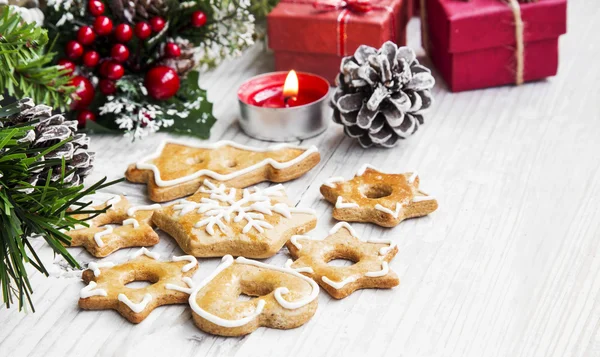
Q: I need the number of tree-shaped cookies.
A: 1